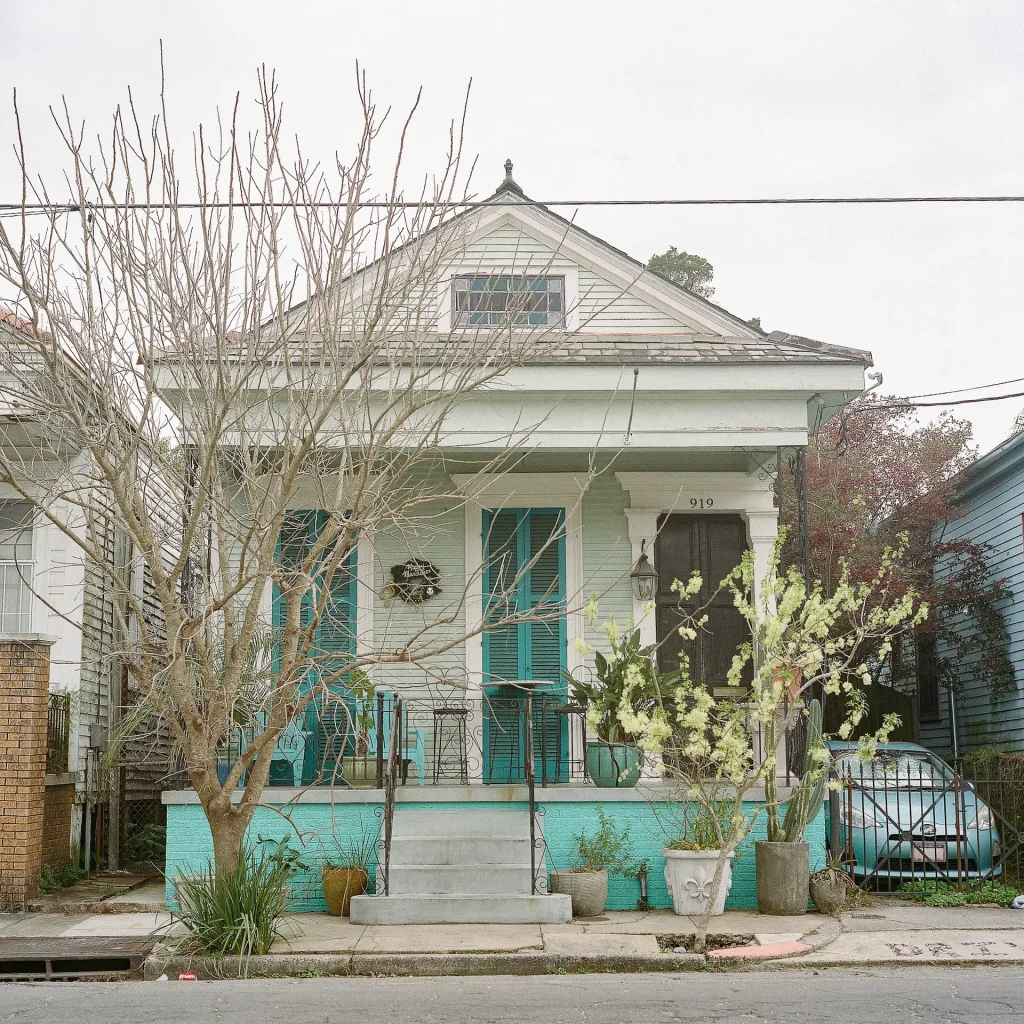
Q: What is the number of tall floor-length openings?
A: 3